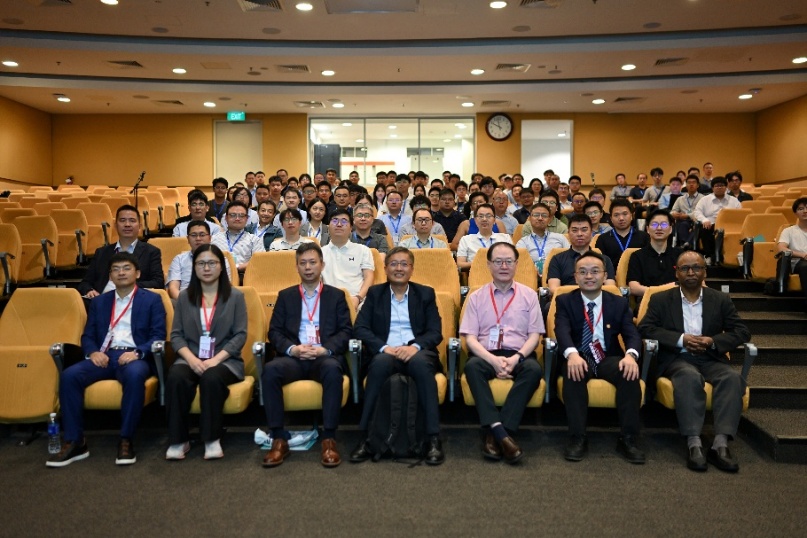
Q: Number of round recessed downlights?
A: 15